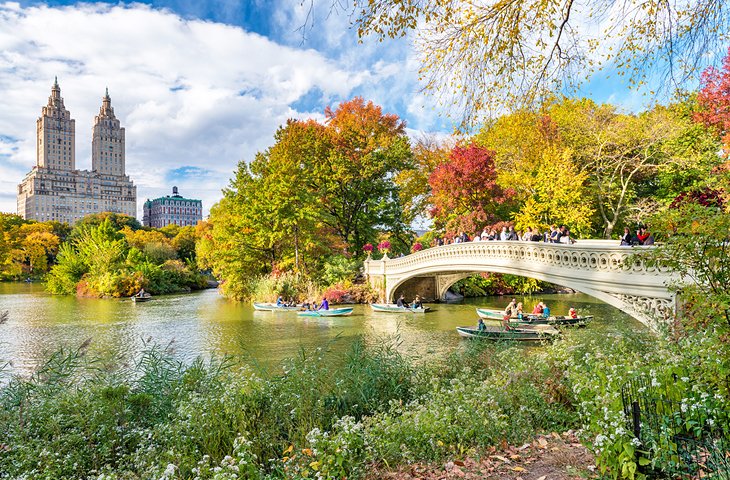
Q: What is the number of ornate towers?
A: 2